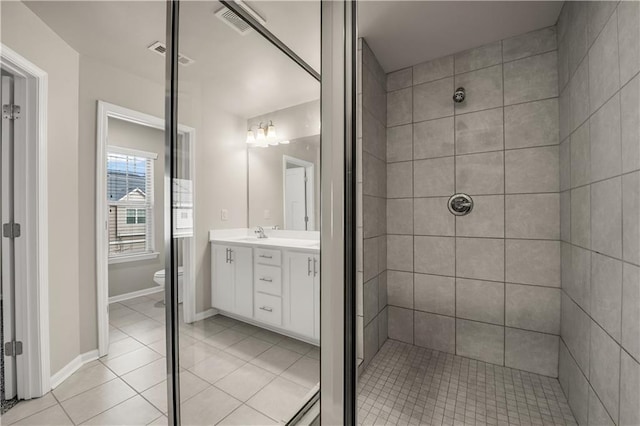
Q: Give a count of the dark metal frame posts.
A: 2